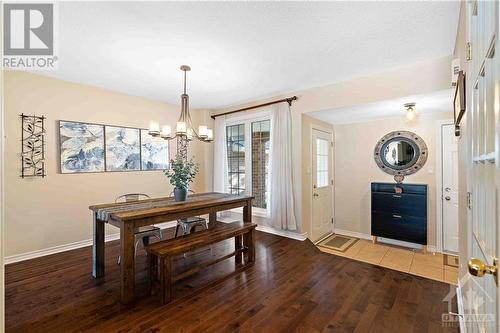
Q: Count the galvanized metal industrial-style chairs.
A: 2